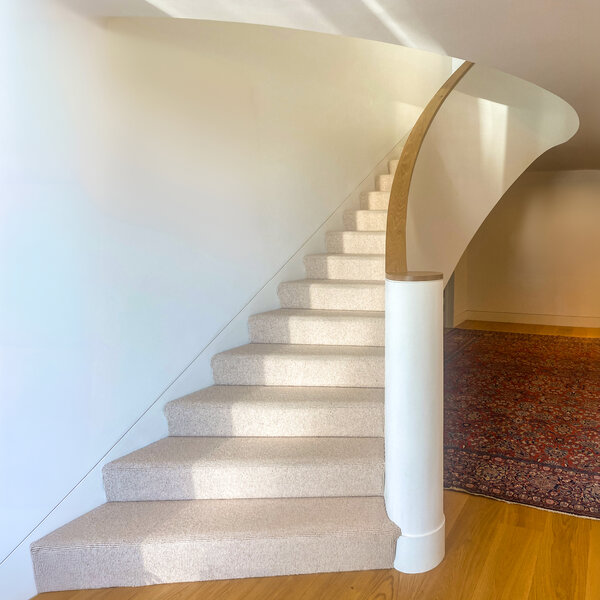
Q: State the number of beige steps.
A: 12